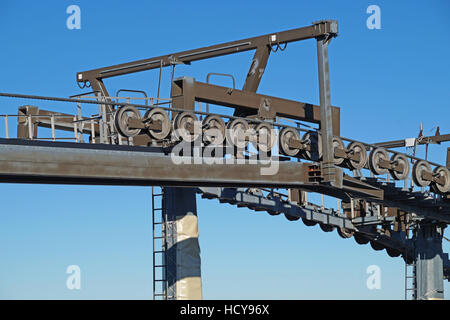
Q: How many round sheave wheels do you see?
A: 14